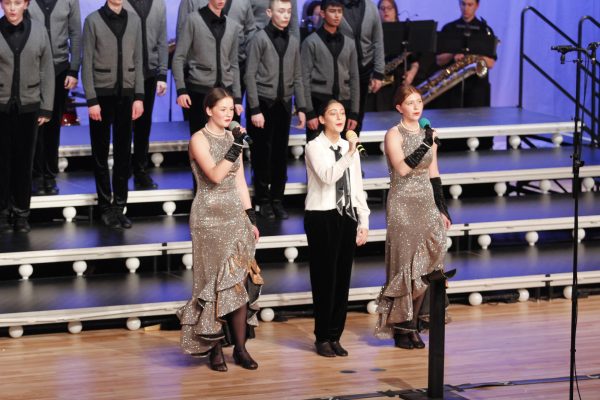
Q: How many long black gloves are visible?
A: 4